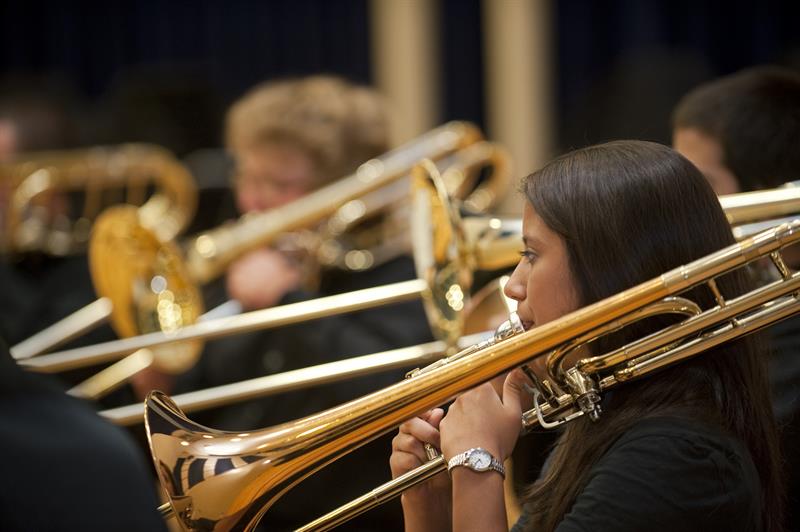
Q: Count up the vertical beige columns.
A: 2